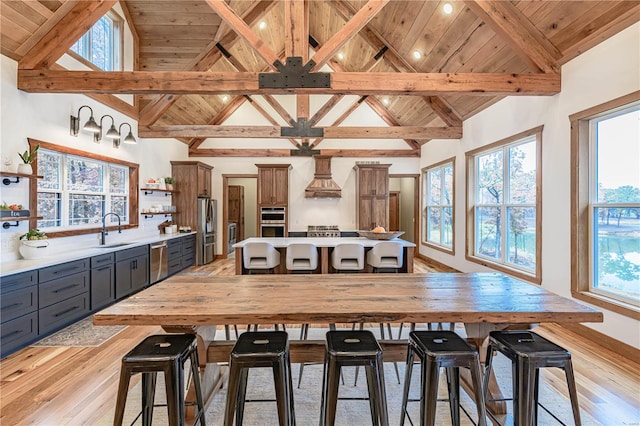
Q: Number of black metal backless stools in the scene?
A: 5